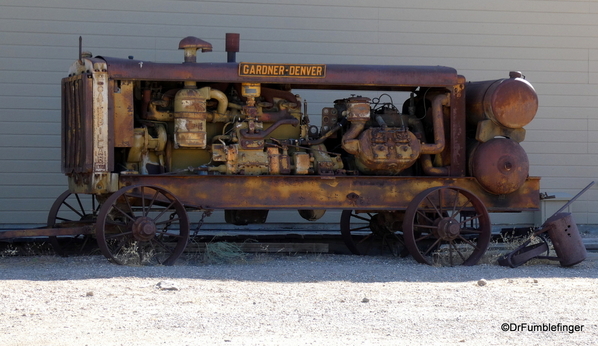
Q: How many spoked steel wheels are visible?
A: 4